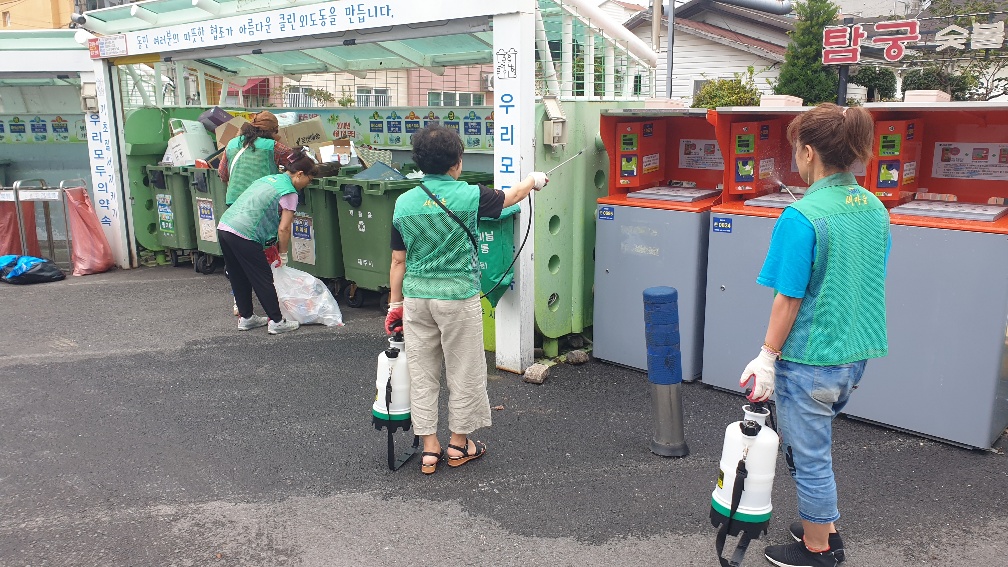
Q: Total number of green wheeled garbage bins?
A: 4